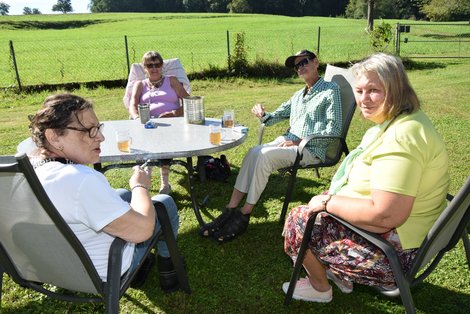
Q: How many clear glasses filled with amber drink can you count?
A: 3